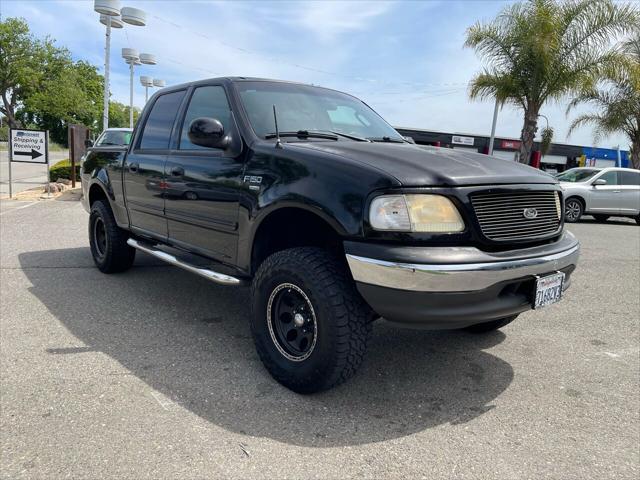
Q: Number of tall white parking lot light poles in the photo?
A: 3